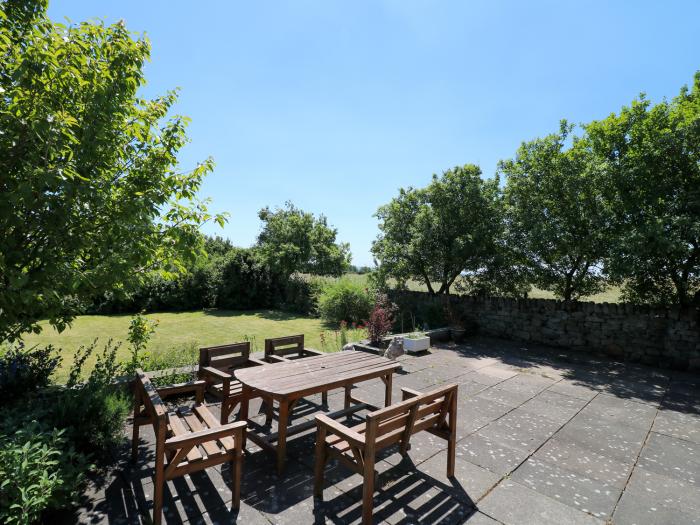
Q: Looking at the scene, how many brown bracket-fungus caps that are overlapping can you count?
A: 0